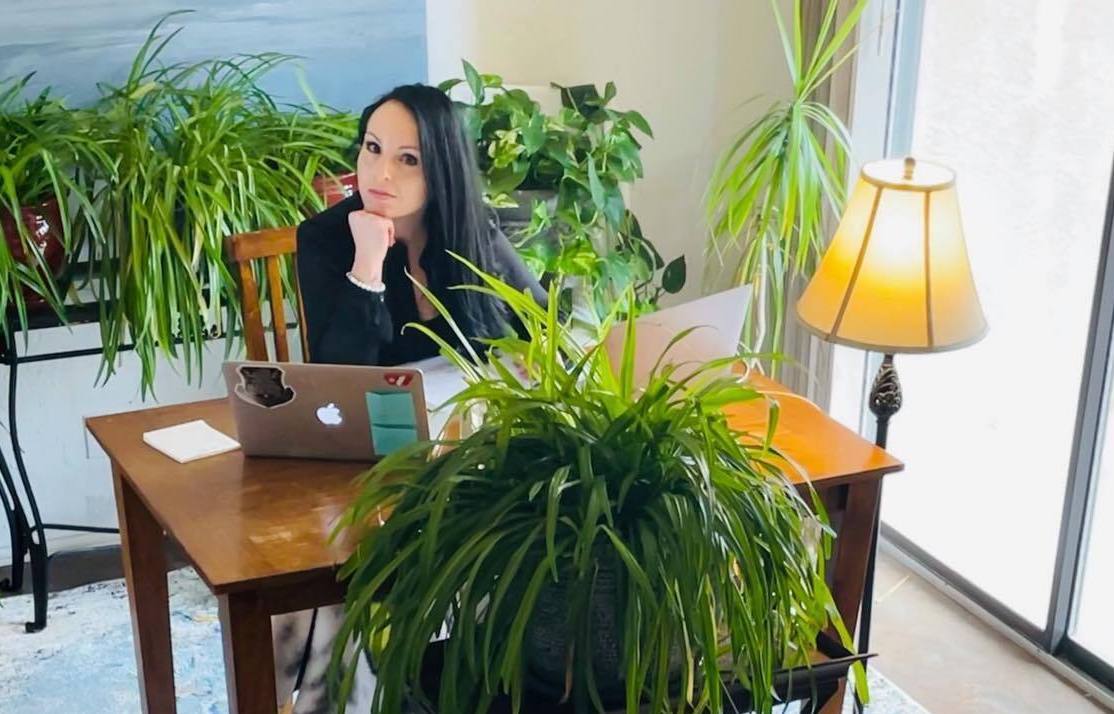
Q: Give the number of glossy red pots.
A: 2